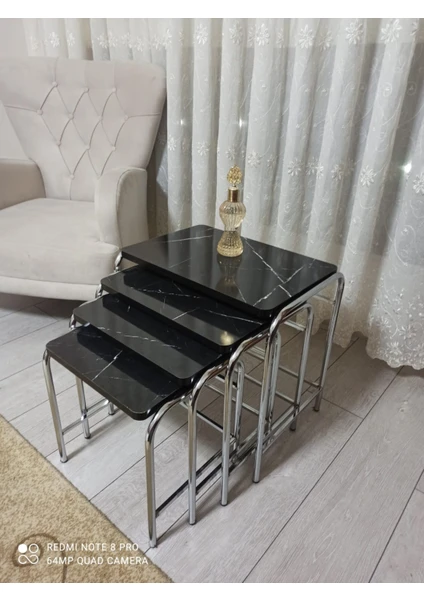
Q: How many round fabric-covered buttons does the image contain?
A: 12